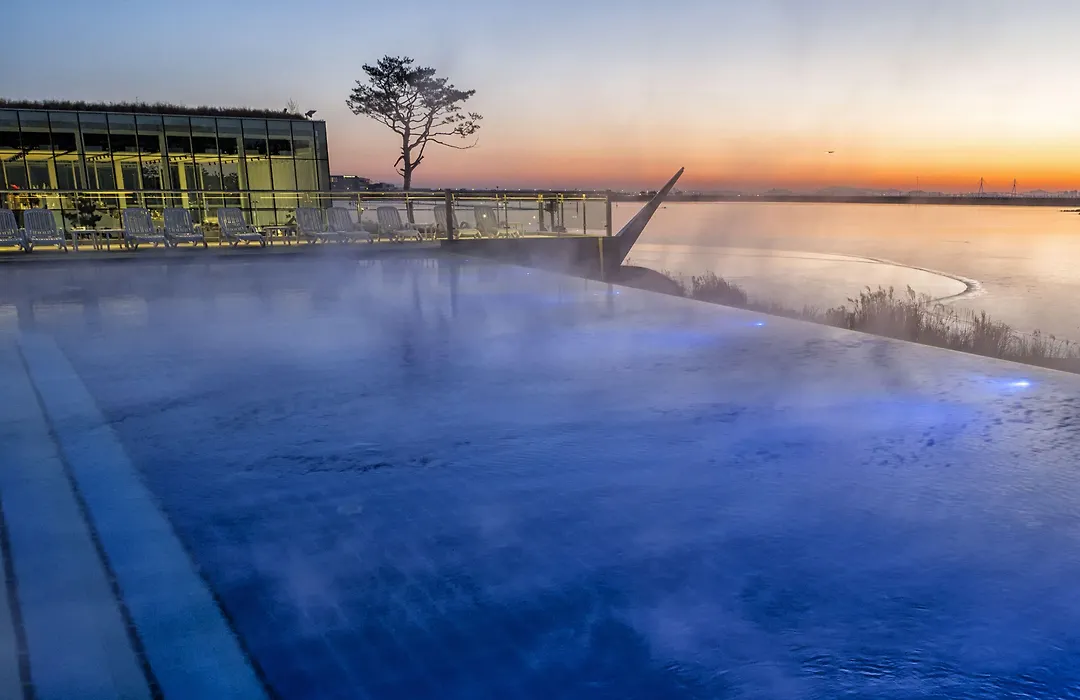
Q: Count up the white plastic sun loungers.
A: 10